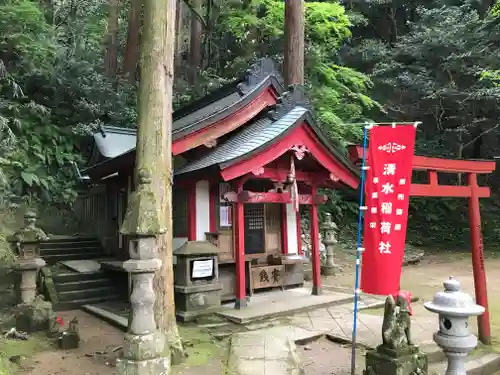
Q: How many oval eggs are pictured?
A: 0